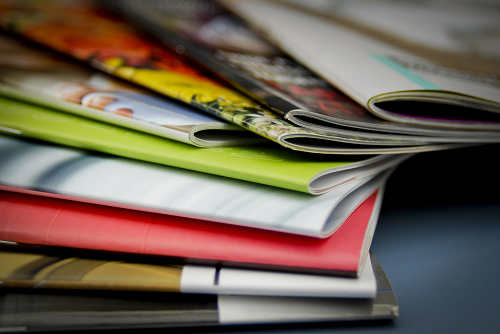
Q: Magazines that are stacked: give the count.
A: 9